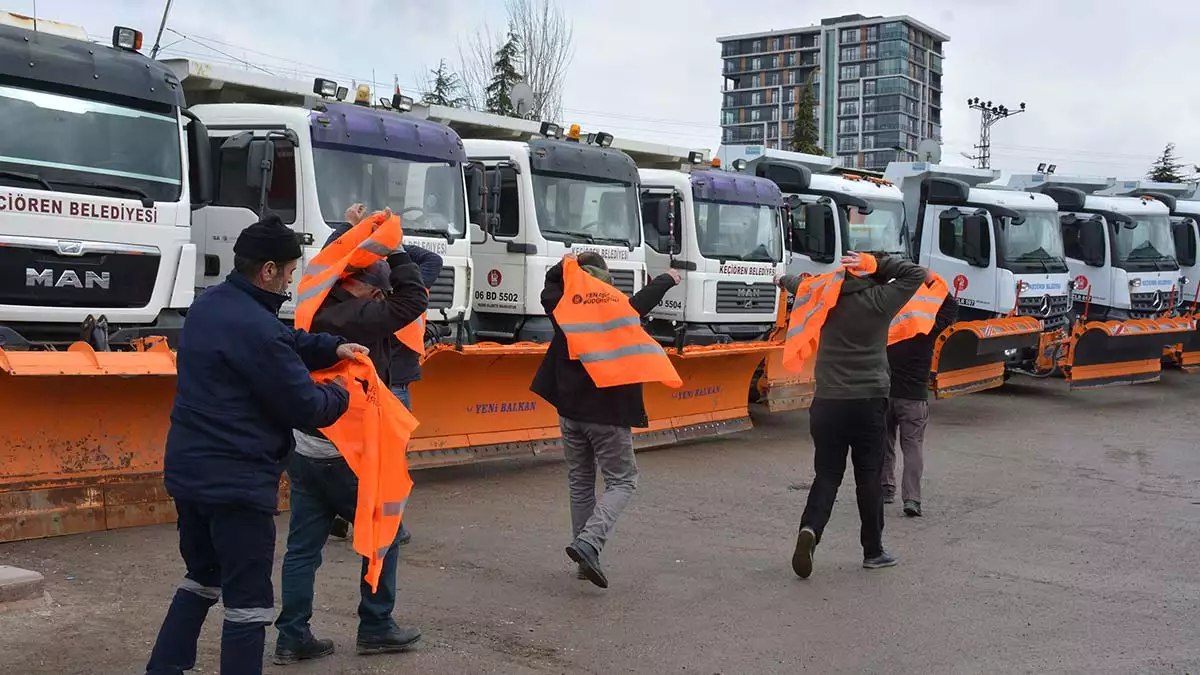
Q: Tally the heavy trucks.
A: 8